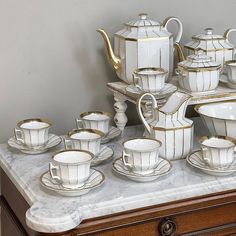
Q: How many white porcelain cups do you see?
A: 8